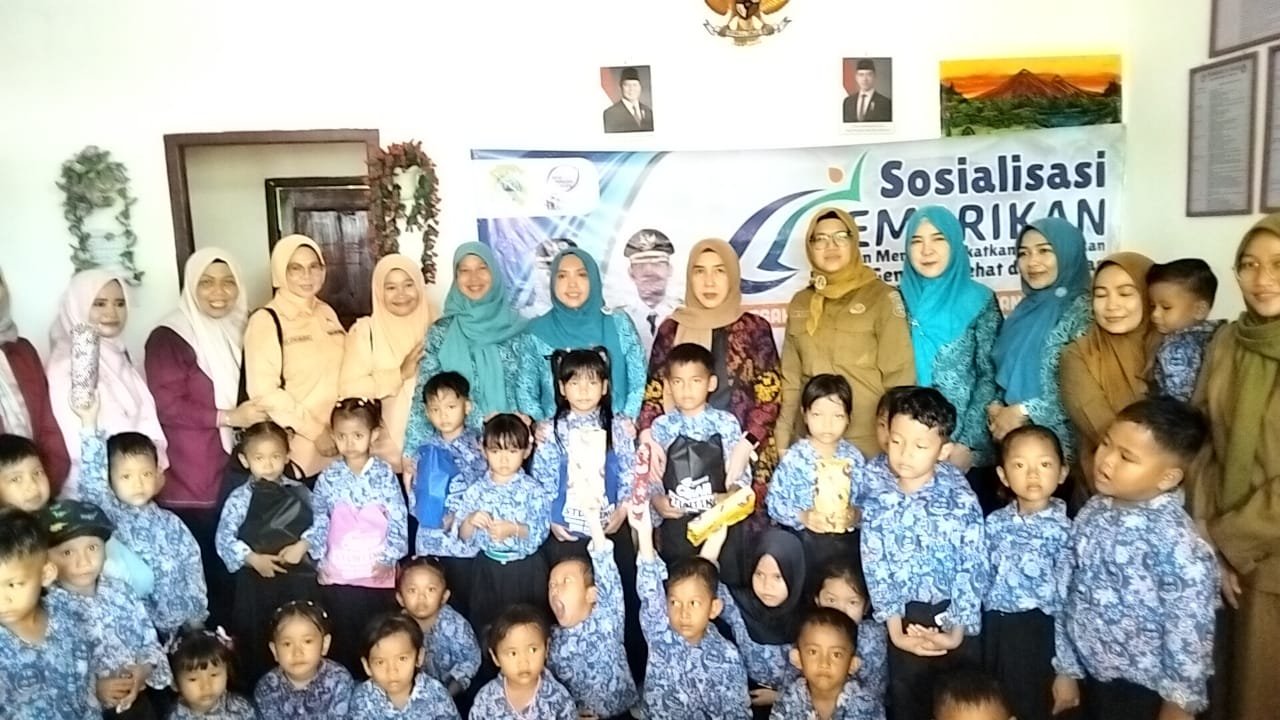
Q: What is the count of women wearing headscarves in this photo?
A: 13